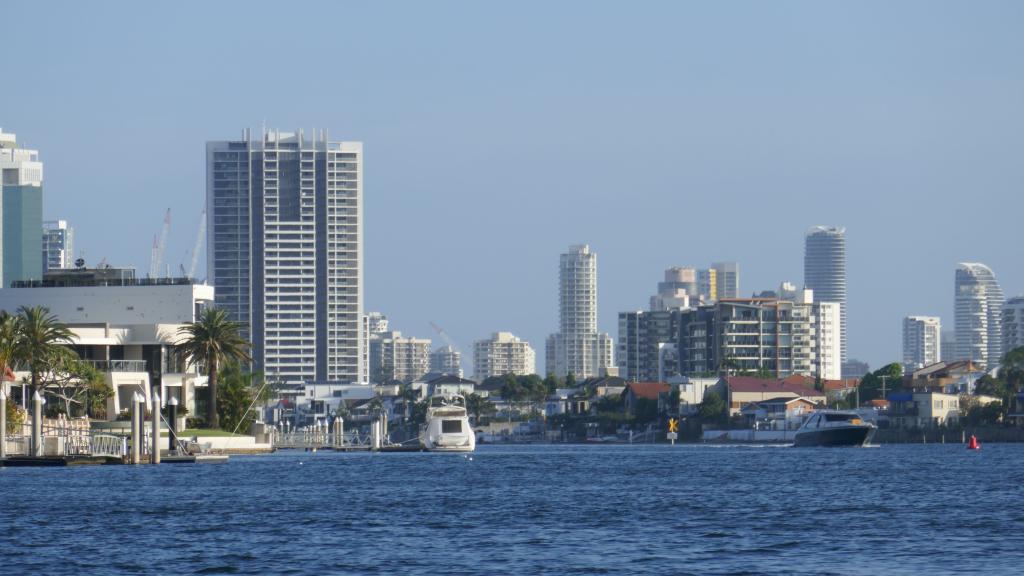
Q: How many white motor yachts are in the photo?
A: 1